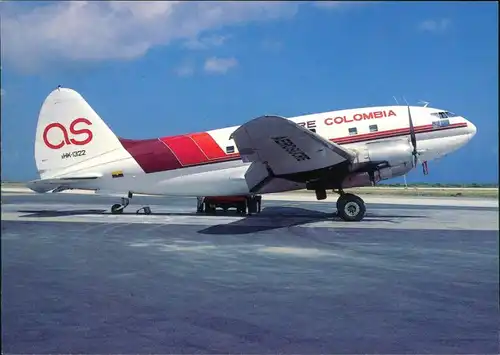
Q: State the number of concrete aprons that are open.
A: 1